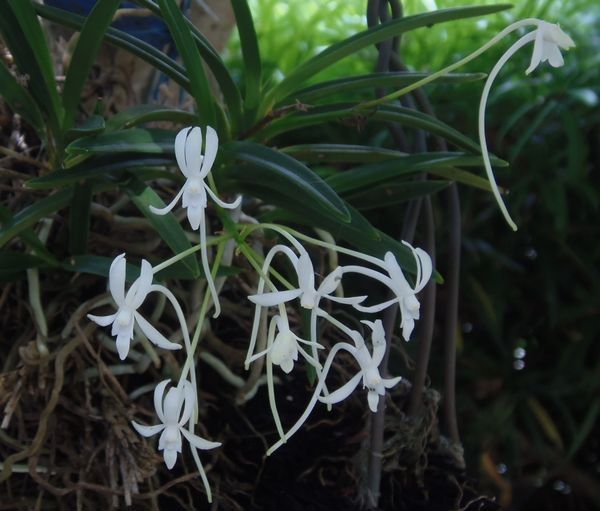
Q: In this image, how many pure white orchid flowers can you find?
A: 8